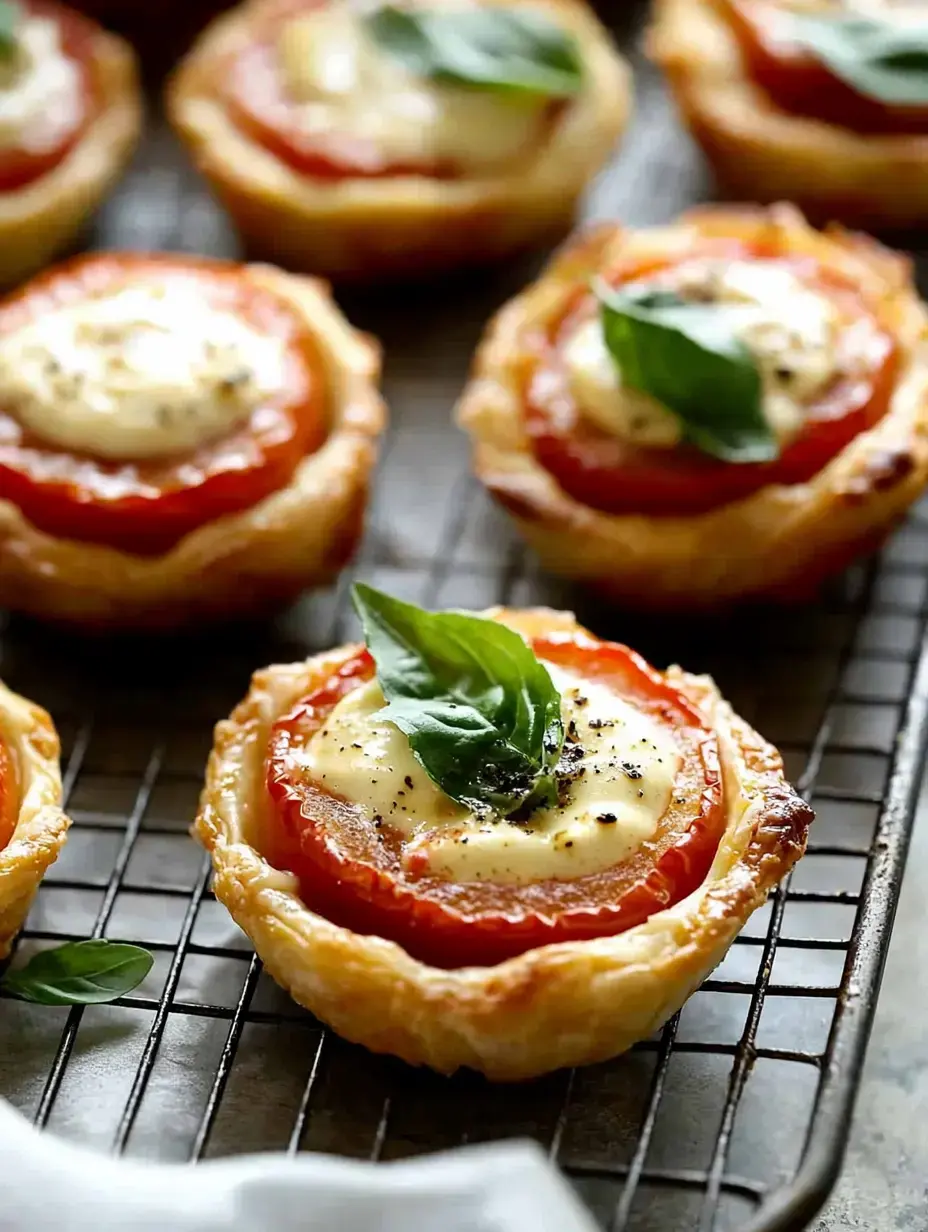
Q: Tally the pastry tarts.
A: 7